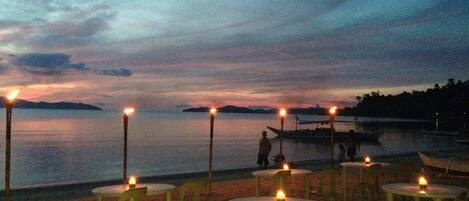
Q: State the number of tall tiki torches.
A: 5